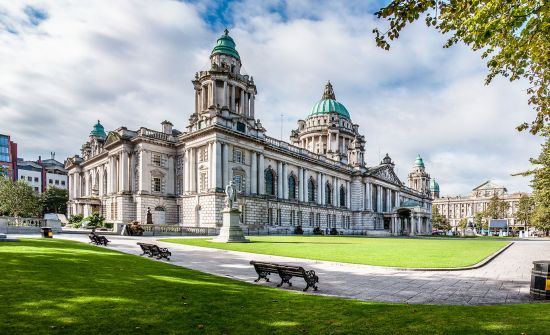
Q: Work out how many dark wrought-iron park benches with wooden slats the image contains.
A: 3